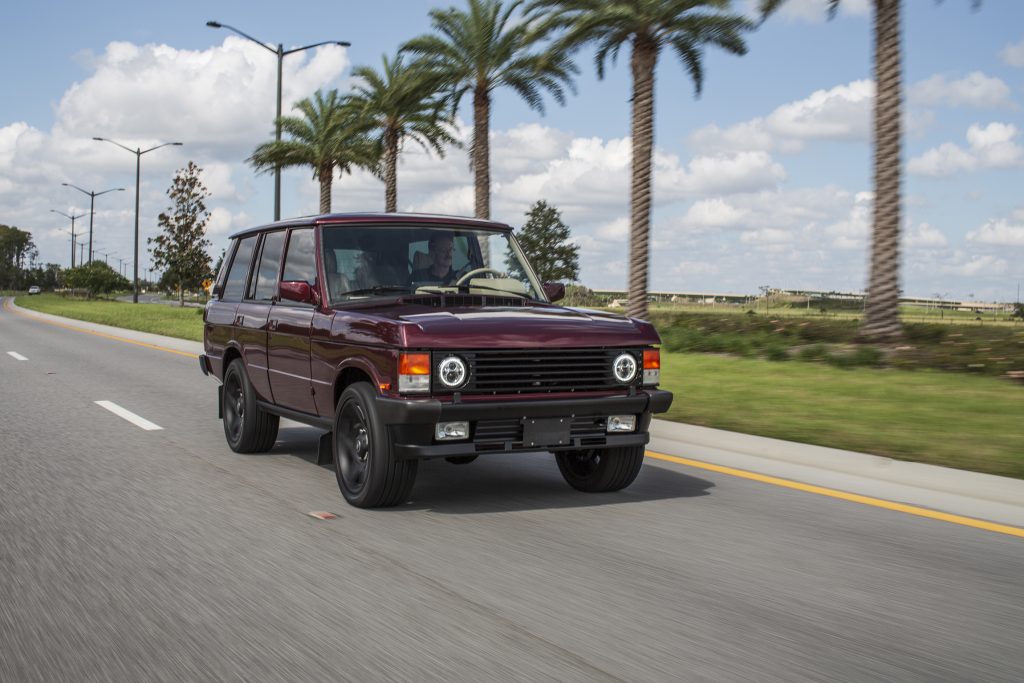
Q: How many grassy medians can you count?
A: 1